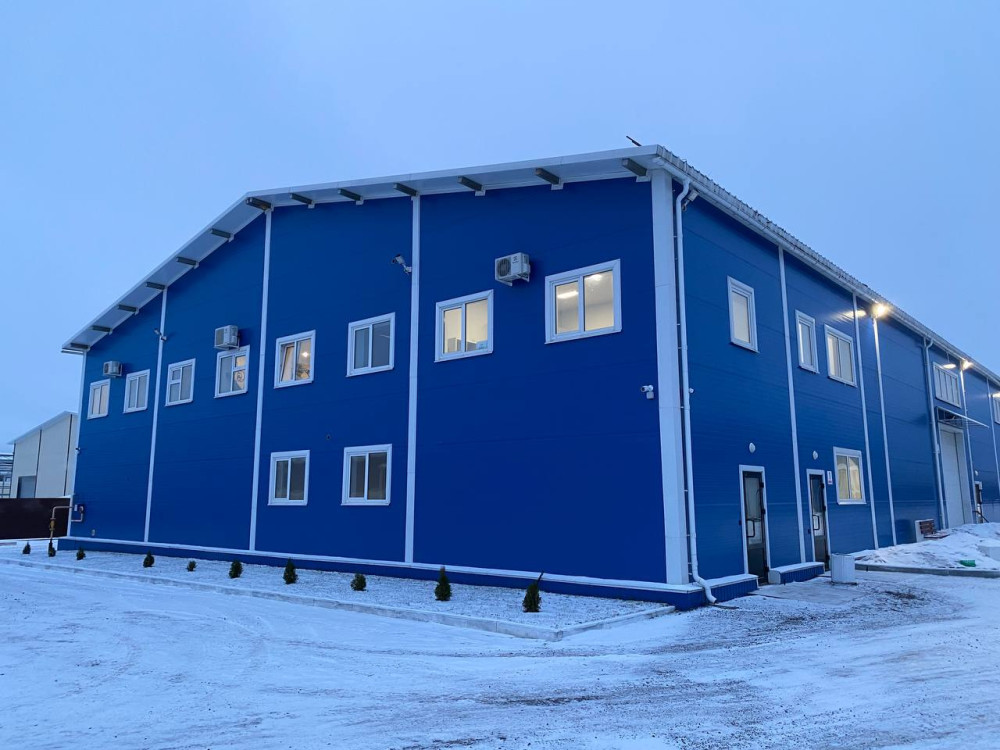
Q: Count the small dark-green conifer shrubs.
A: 10